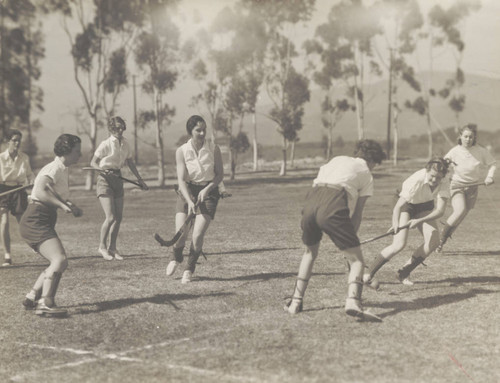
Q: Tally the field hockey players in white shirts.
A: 7